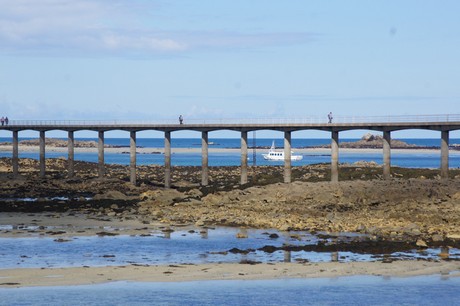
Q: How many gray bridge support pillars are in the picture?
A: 12